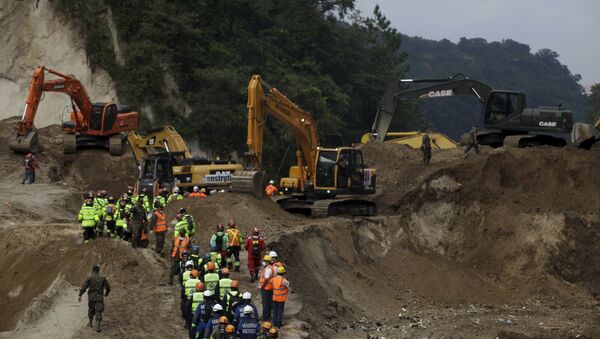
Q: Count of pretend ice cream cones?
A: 0